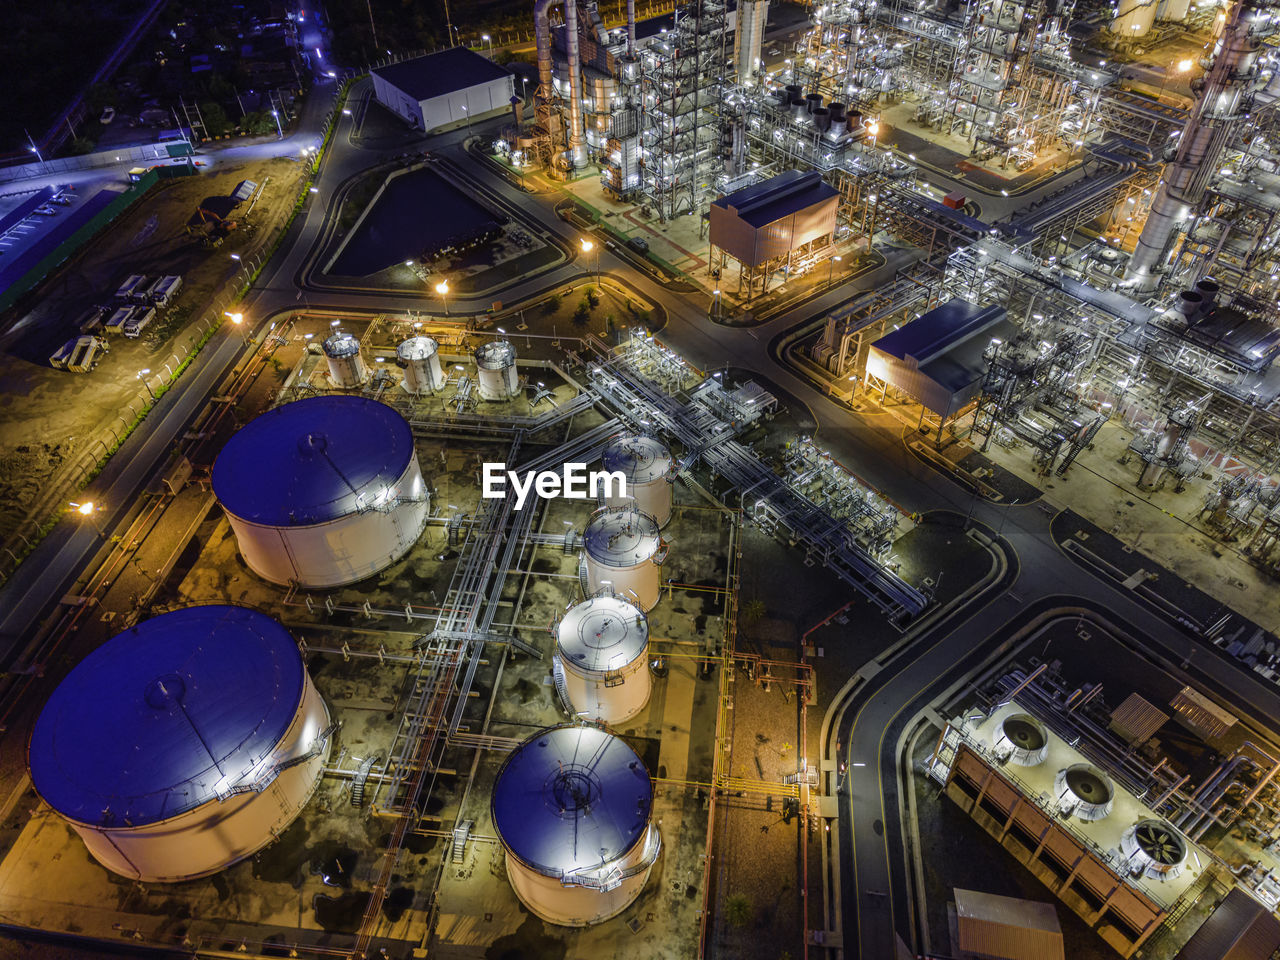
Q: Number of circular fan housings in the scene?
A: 3